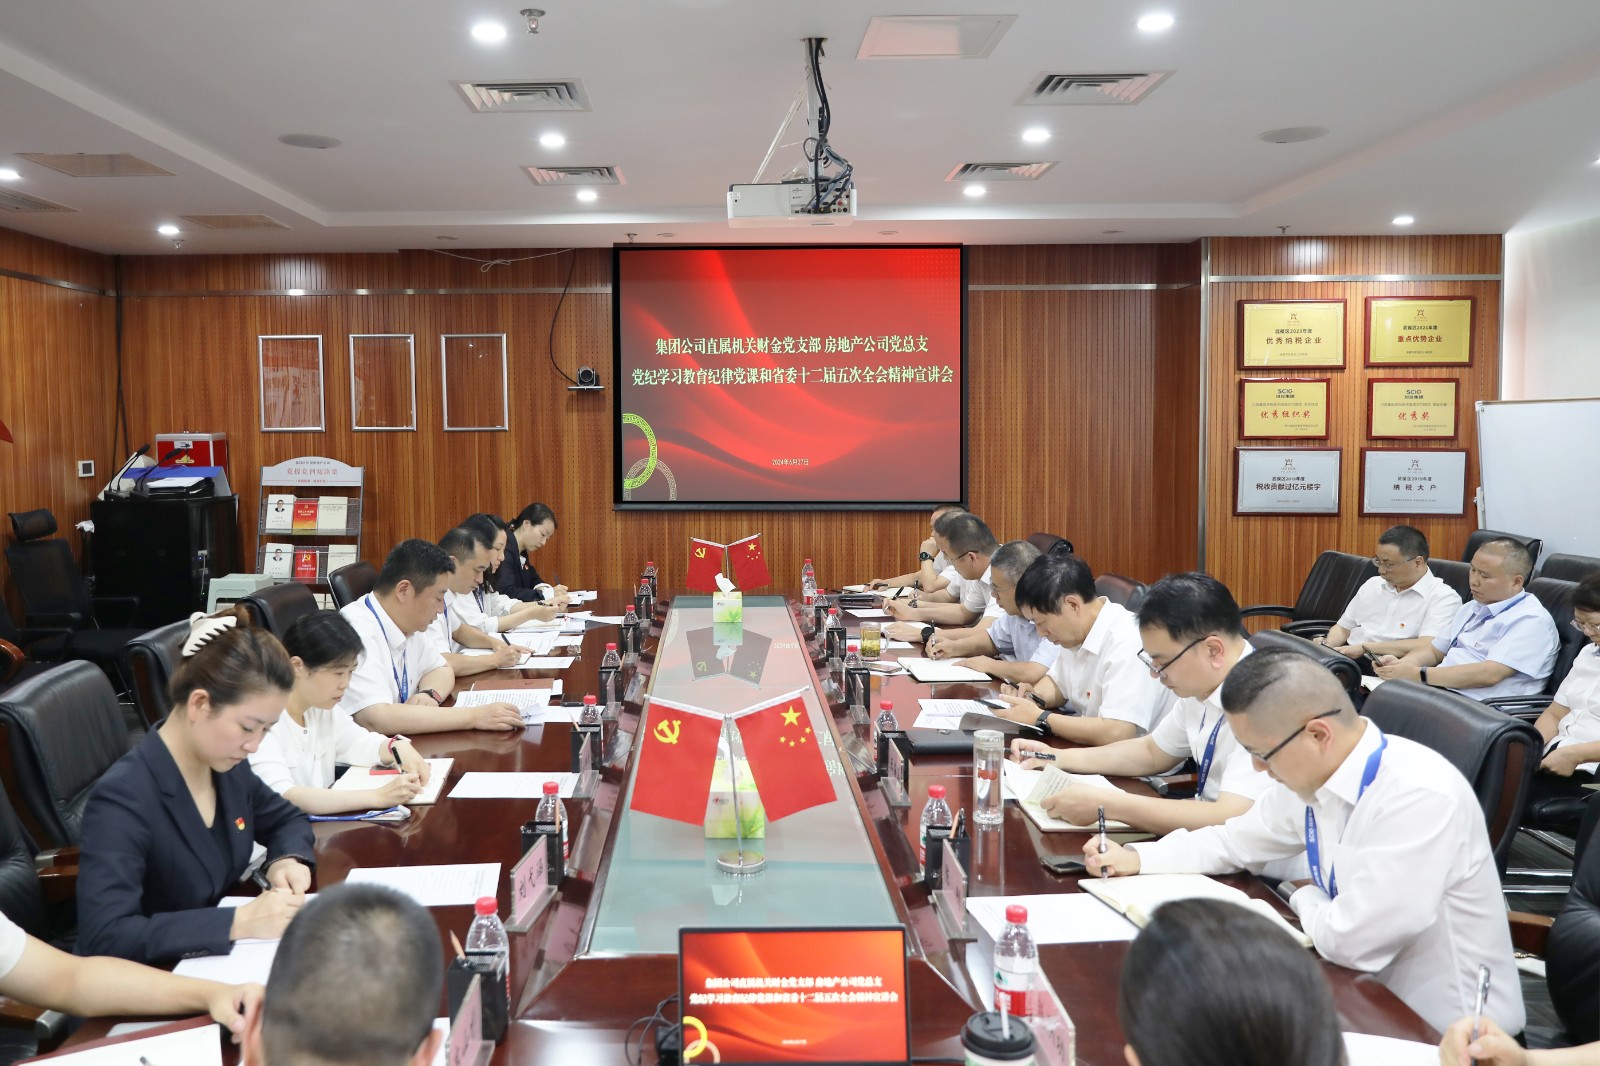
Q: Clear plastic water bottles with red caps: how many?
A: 15